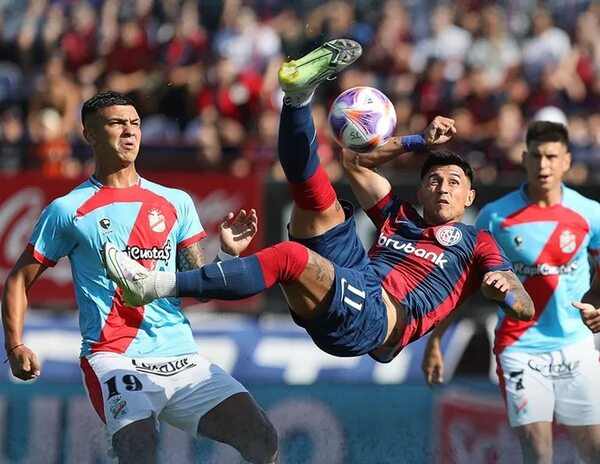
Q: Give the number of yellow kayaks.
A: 0